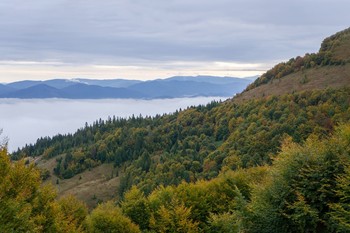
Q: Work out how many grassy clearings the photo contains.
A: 2